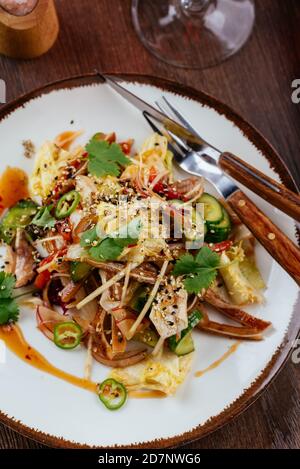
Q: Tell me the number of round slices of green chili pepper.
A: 3